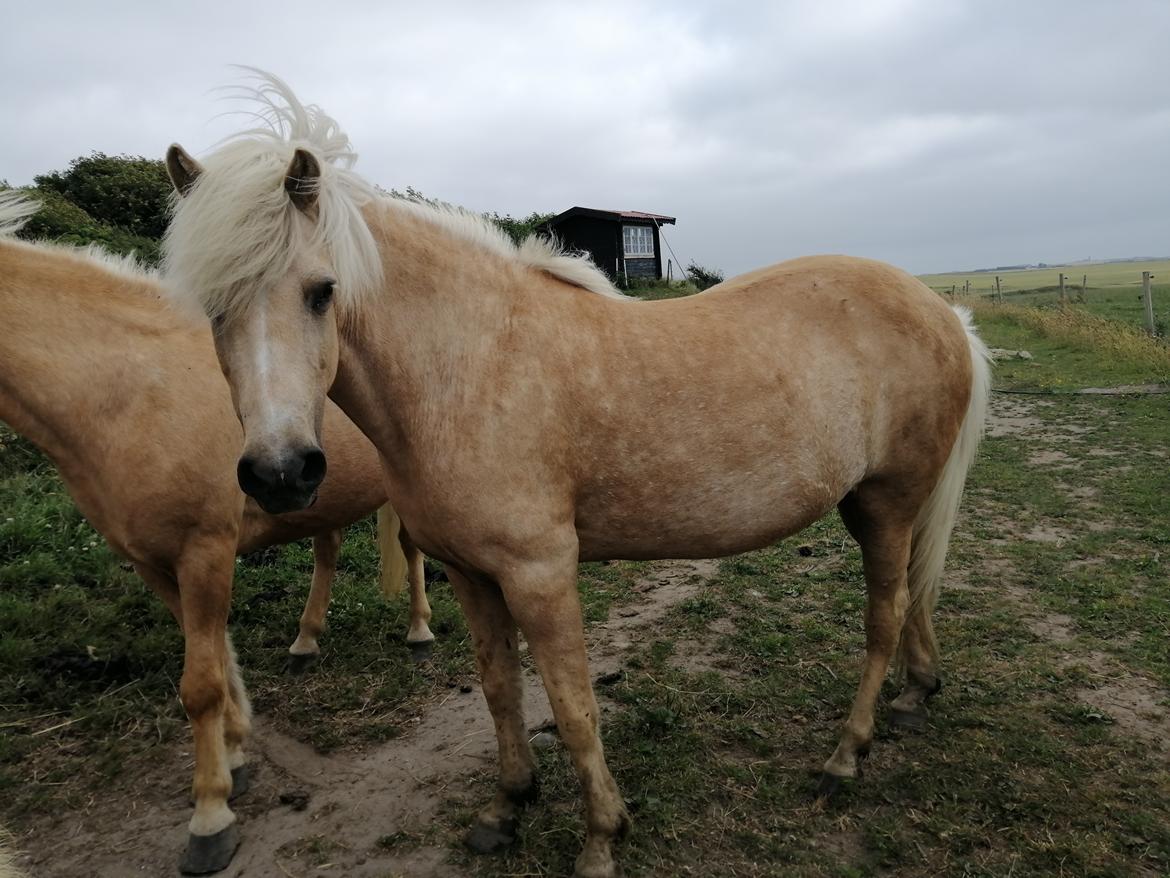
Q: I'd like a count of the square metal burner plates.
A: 0